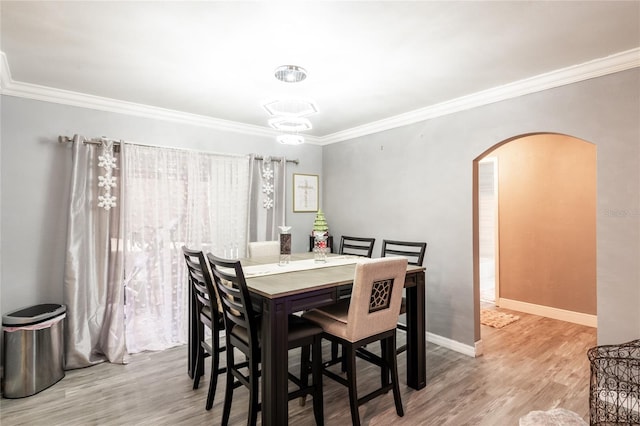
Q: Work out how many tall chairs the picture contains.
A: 6